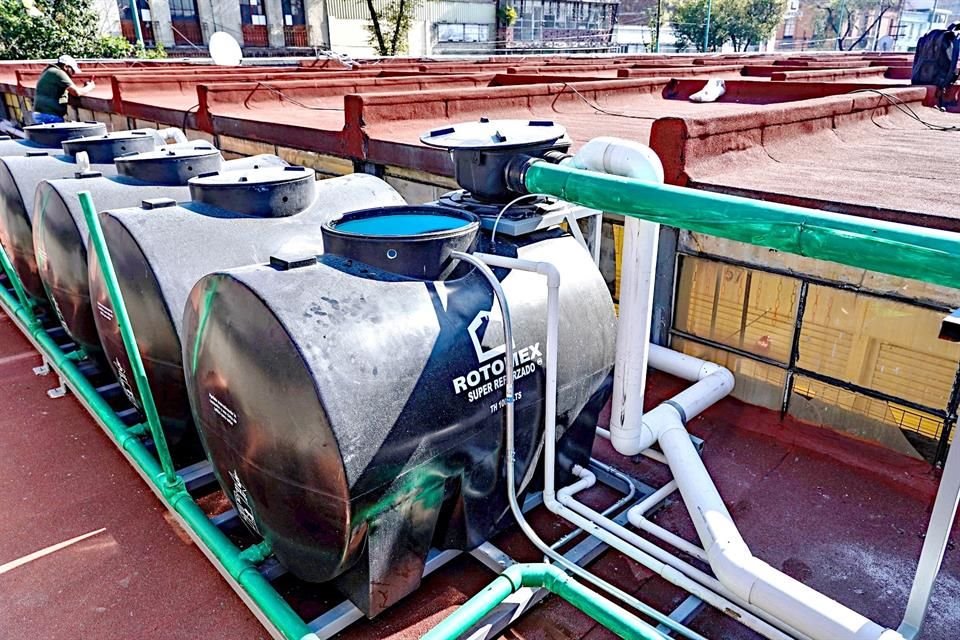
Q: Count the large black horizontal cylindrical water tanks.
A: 5